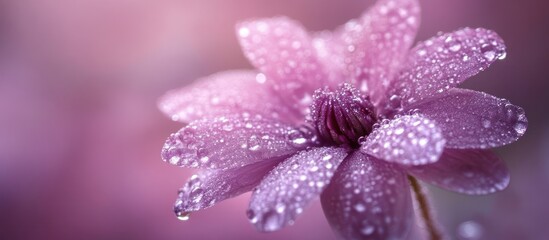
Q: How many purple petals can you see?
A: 12